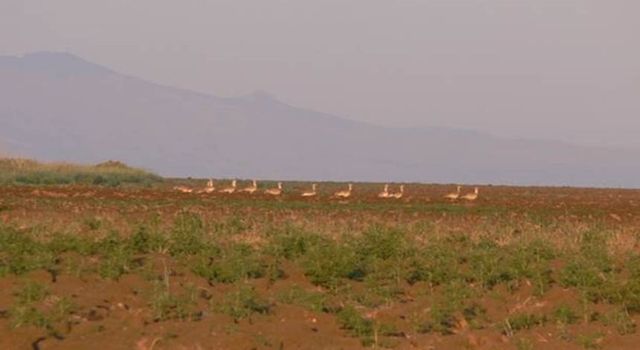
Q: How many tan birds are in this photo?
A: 11